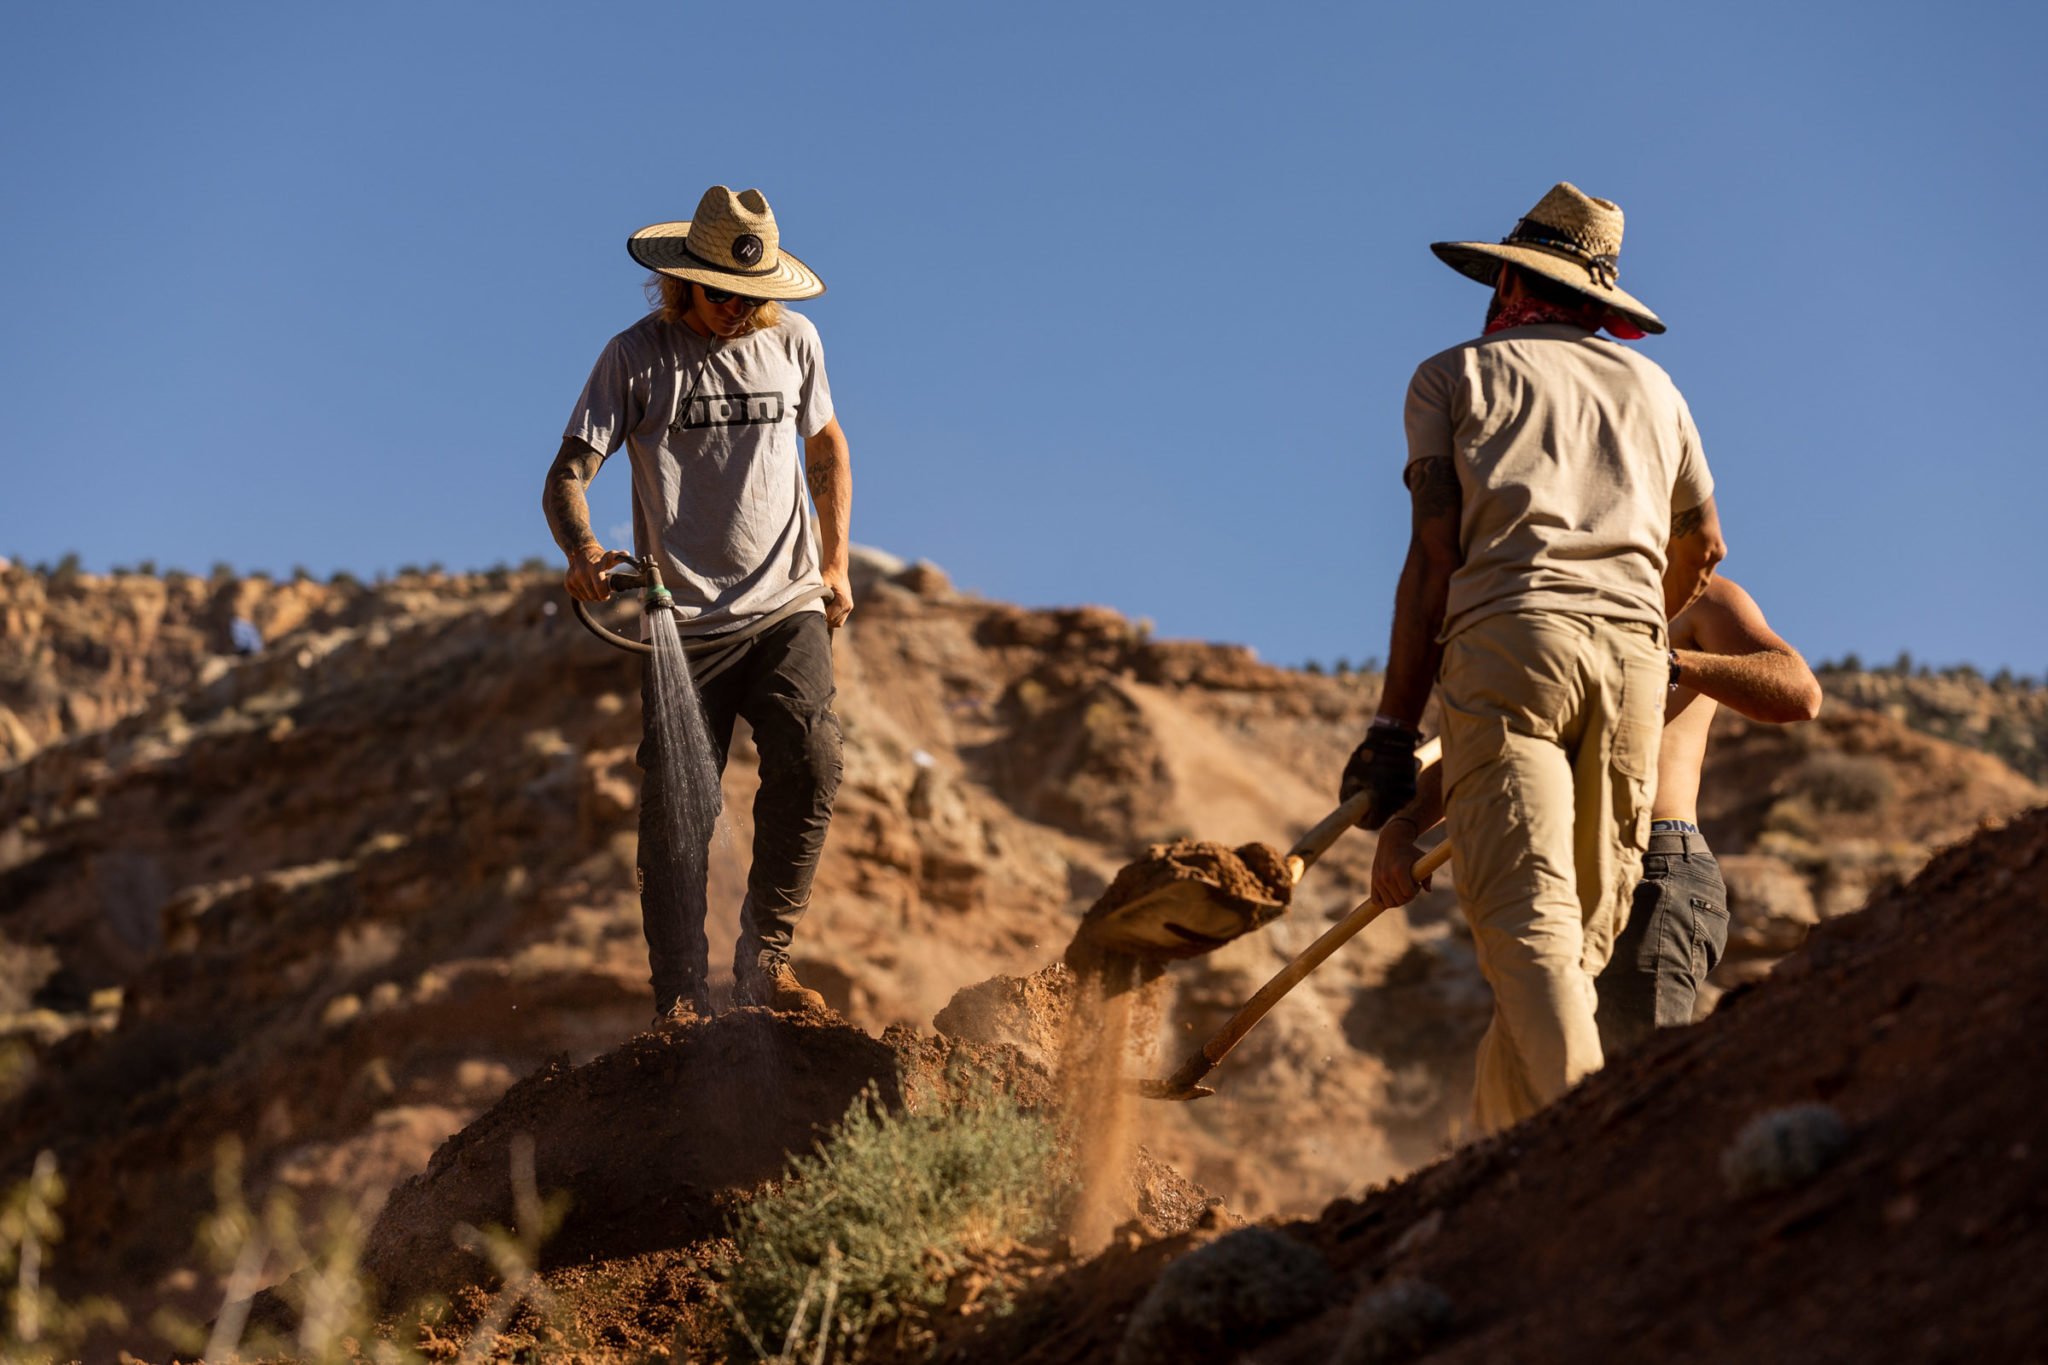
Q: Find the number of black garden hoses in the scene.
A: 1